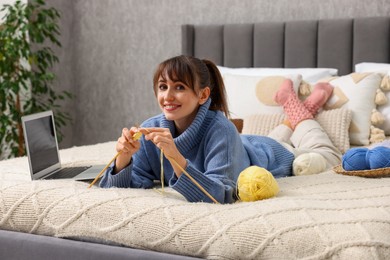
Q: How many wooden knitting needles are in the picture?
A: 2